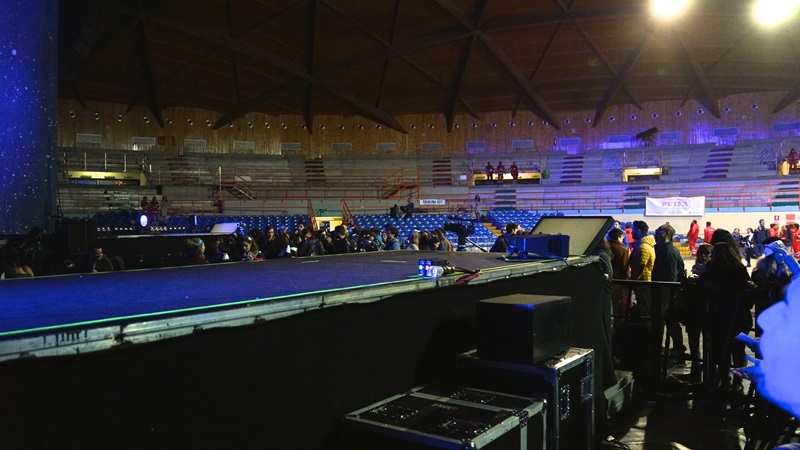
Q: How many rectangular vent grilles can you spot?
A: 15